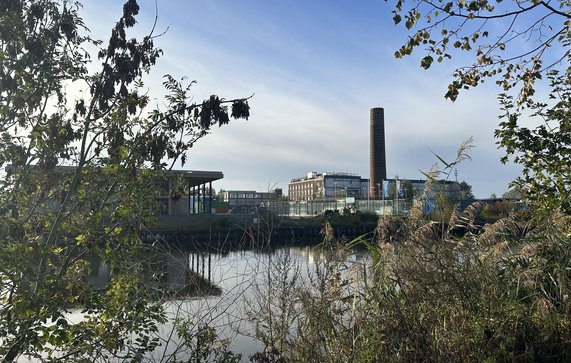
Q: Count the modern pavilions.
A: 1